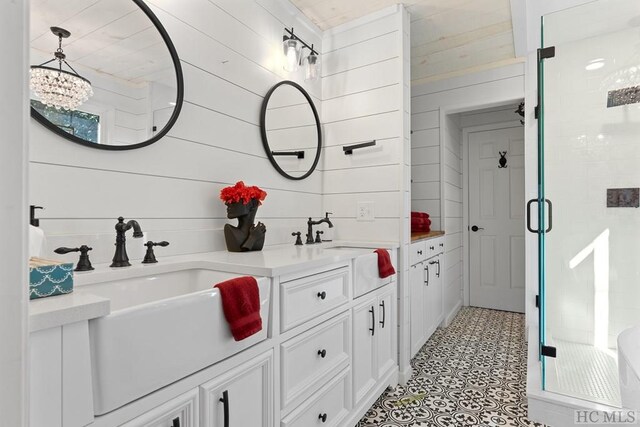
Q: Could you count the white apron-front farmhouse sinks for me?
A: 2